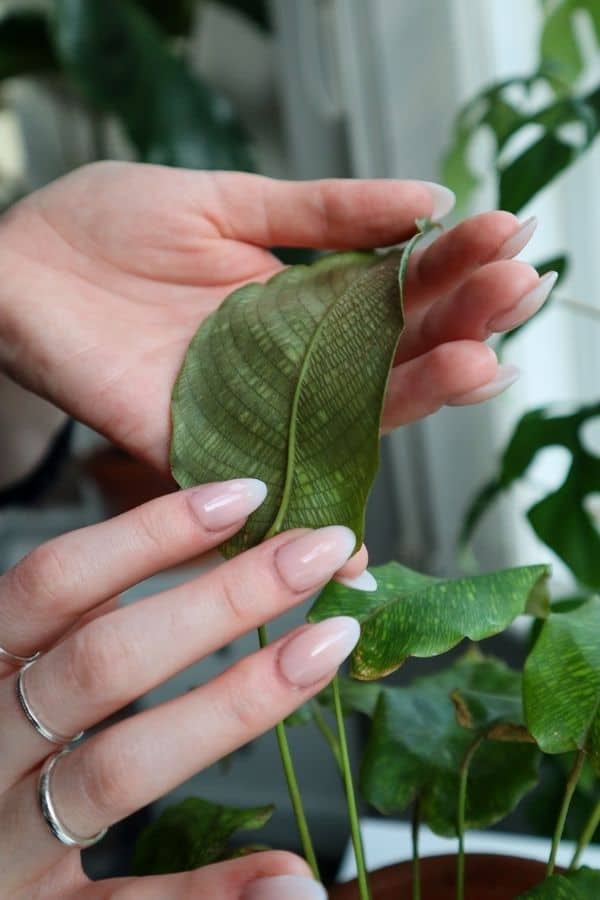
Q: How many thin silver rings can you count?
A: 3